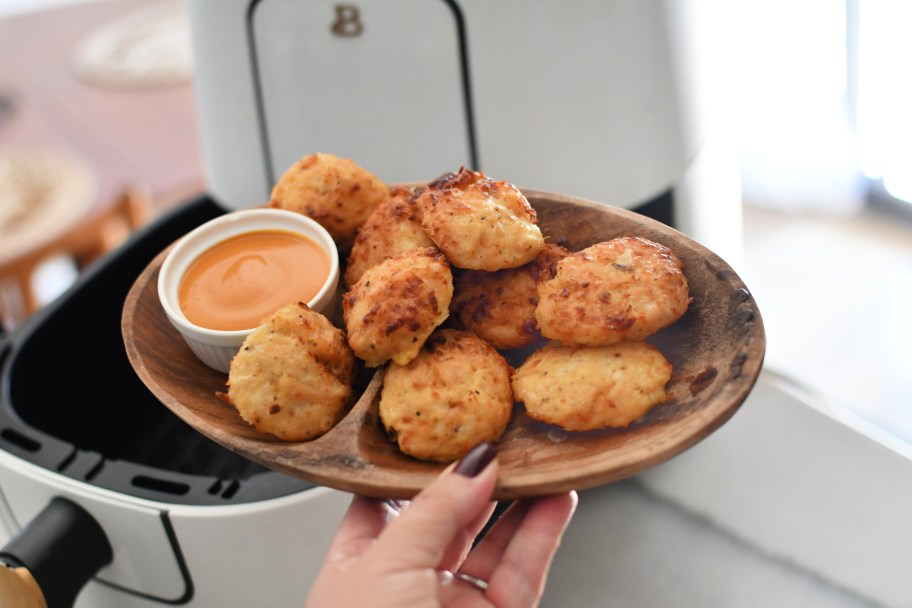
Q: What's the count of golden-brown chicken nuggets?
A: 9